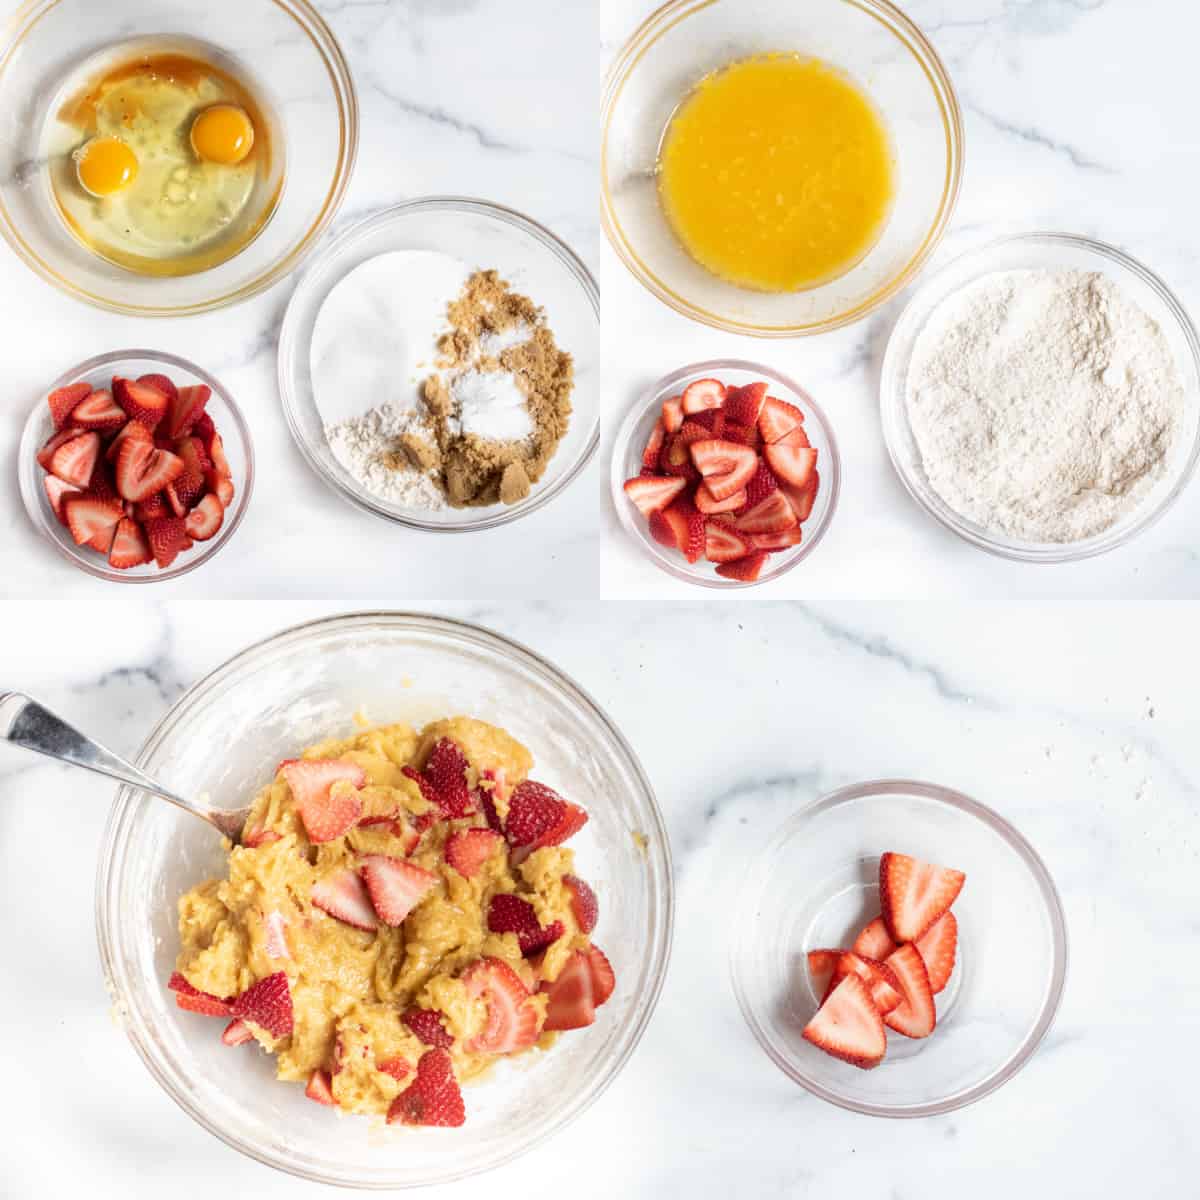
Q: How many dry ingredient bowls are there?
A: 2